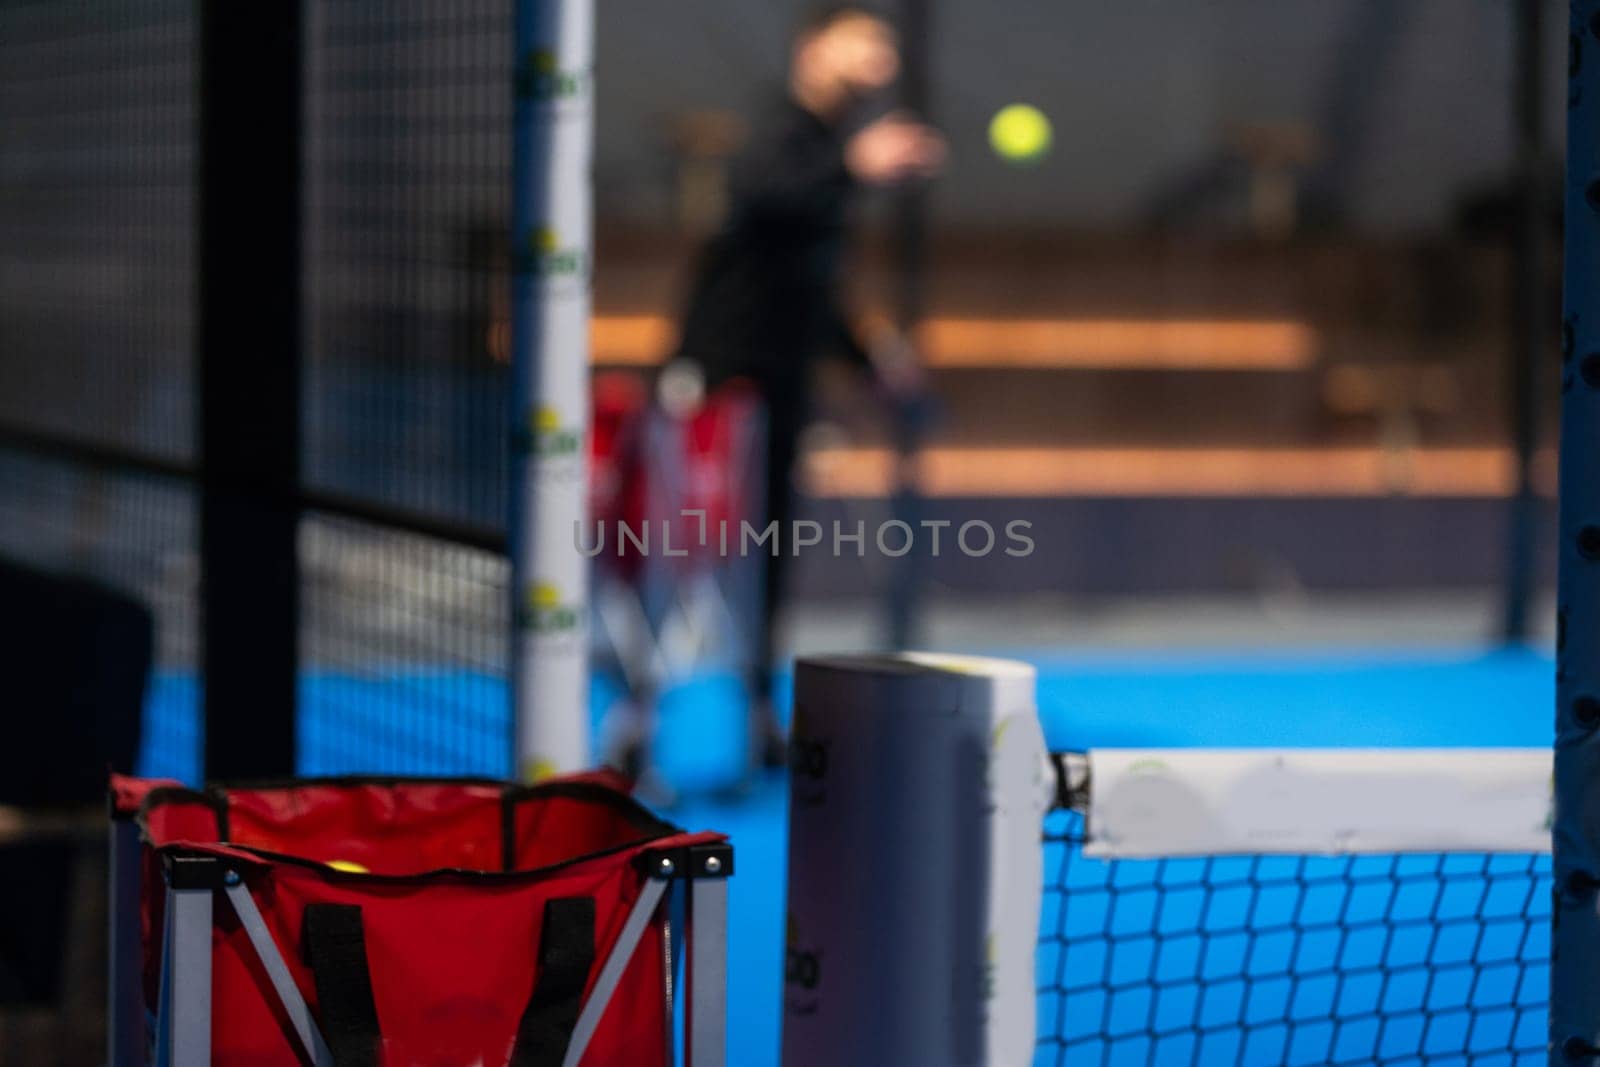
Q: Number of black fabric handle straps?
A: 2